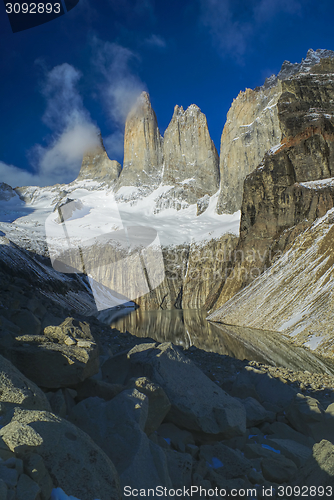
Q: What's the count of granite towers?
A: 3